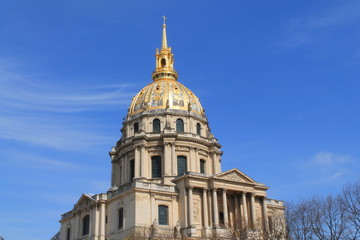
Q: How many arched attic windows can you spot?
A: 4